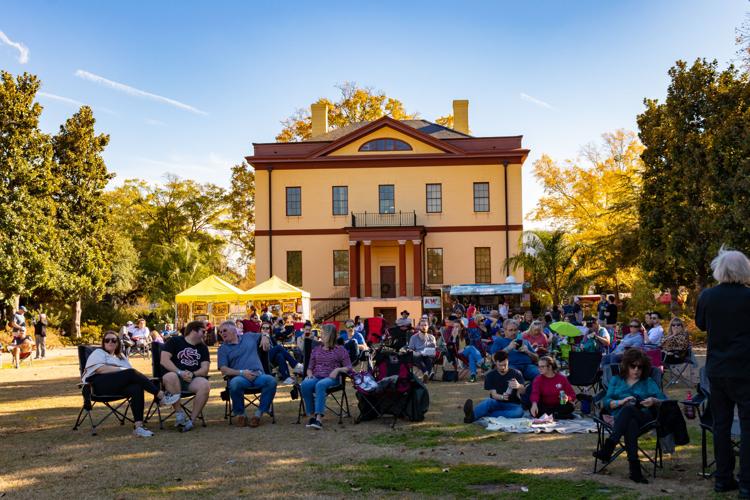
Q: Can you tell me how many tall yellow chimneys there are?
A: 2